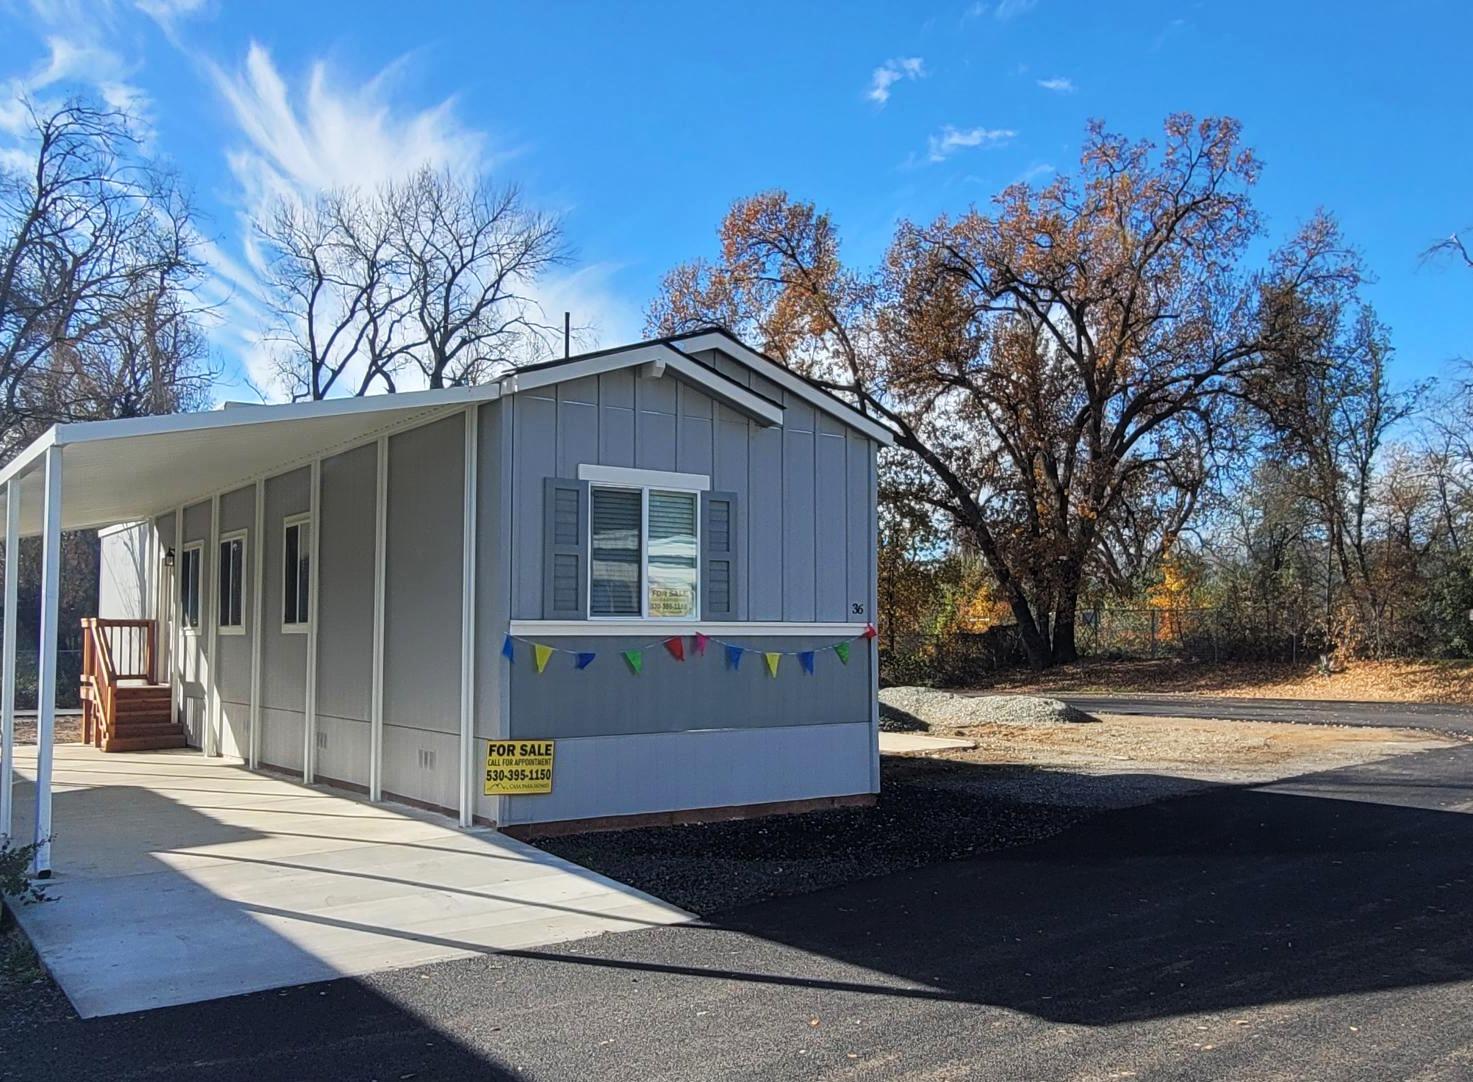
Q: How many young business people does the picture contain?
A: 0